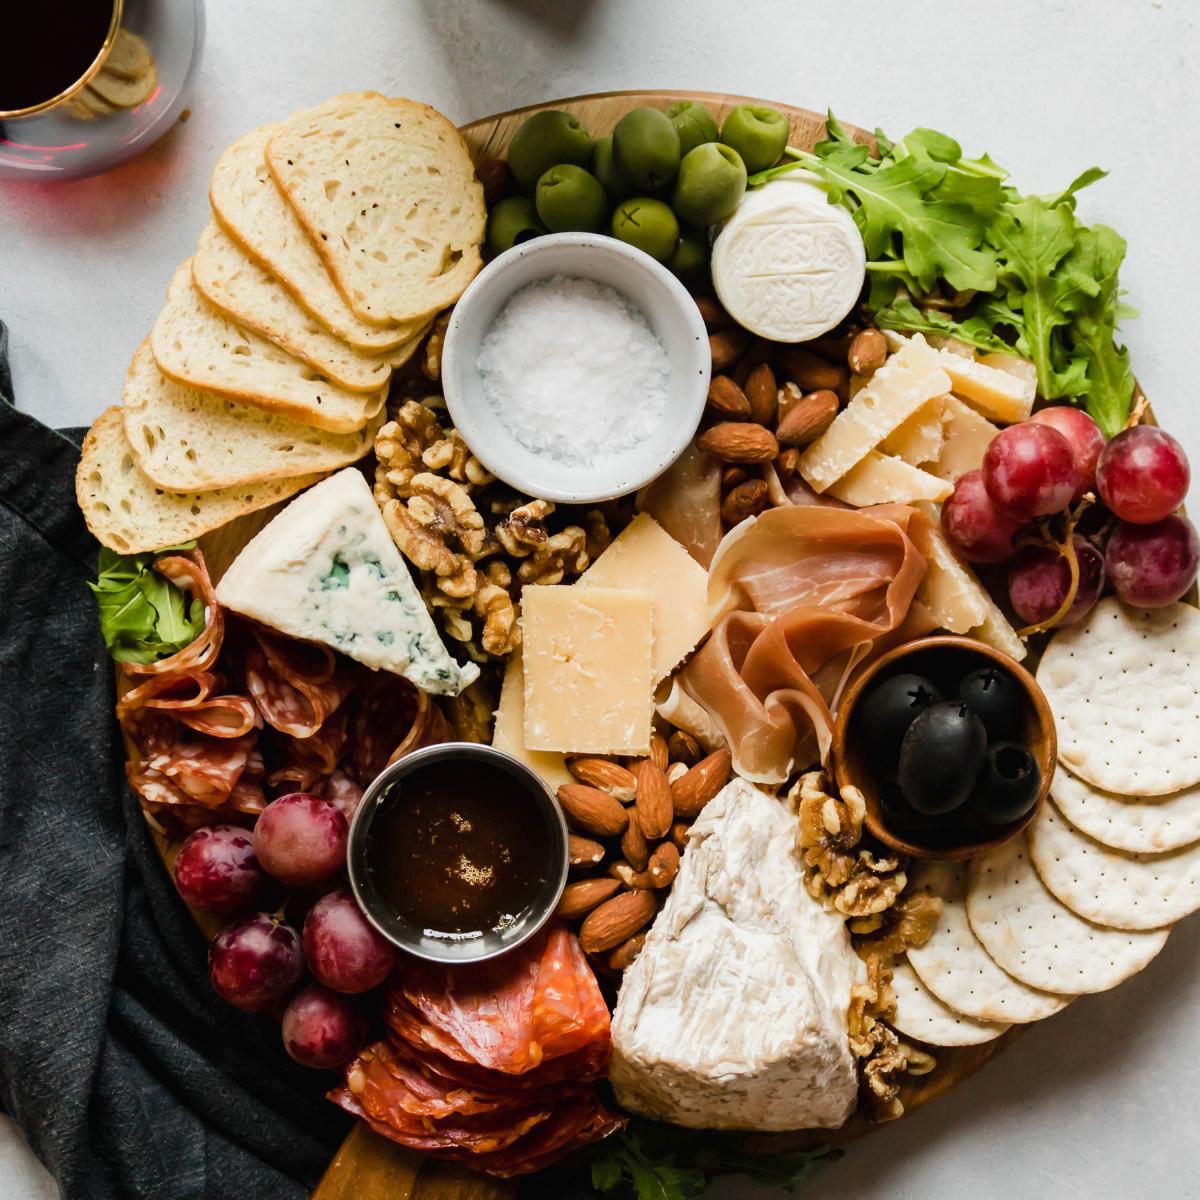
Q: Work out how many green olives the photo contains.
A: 10